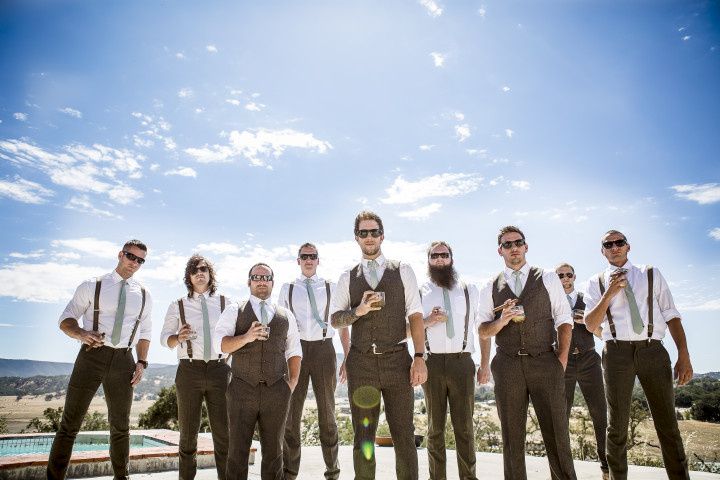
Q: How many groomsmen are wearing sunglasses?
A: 9